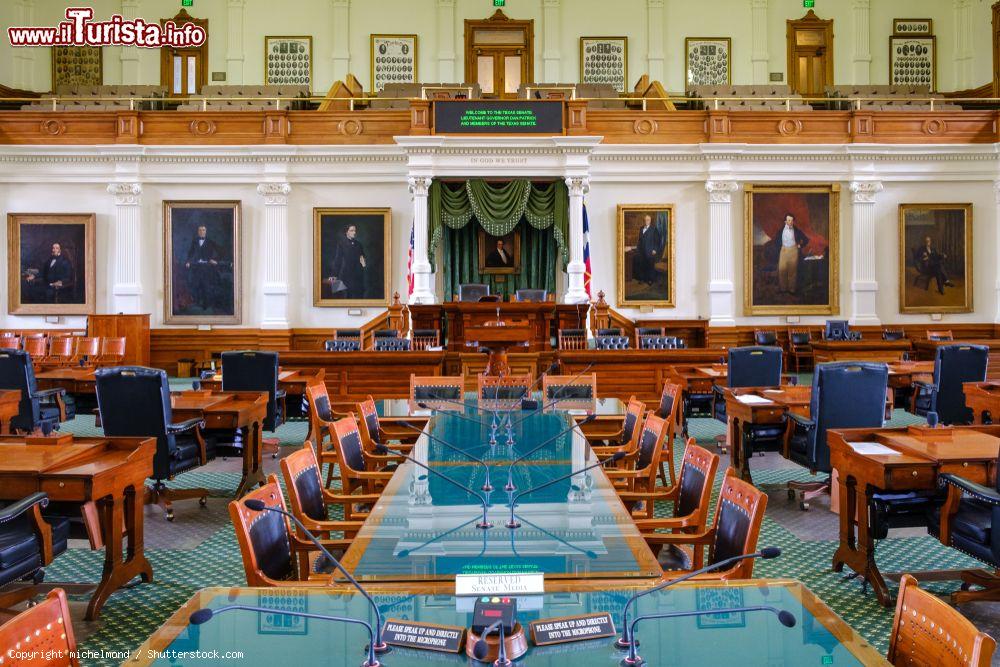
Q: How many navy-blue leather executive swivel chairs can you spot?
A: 8